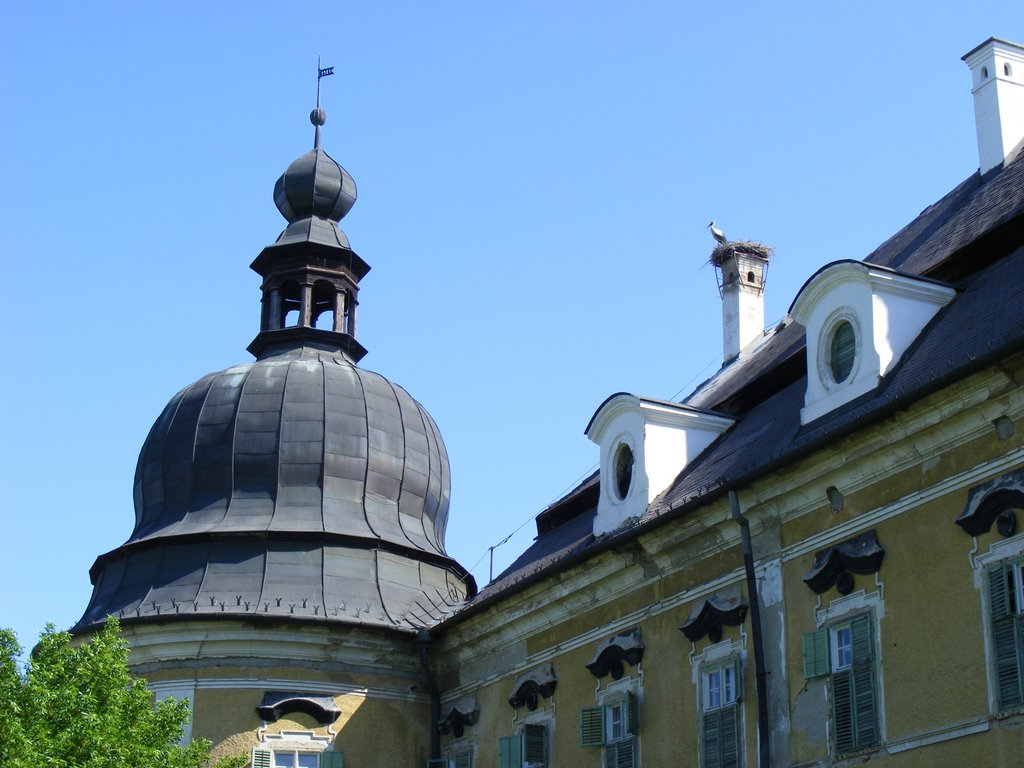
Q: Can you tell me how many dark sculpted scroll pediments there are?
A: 7